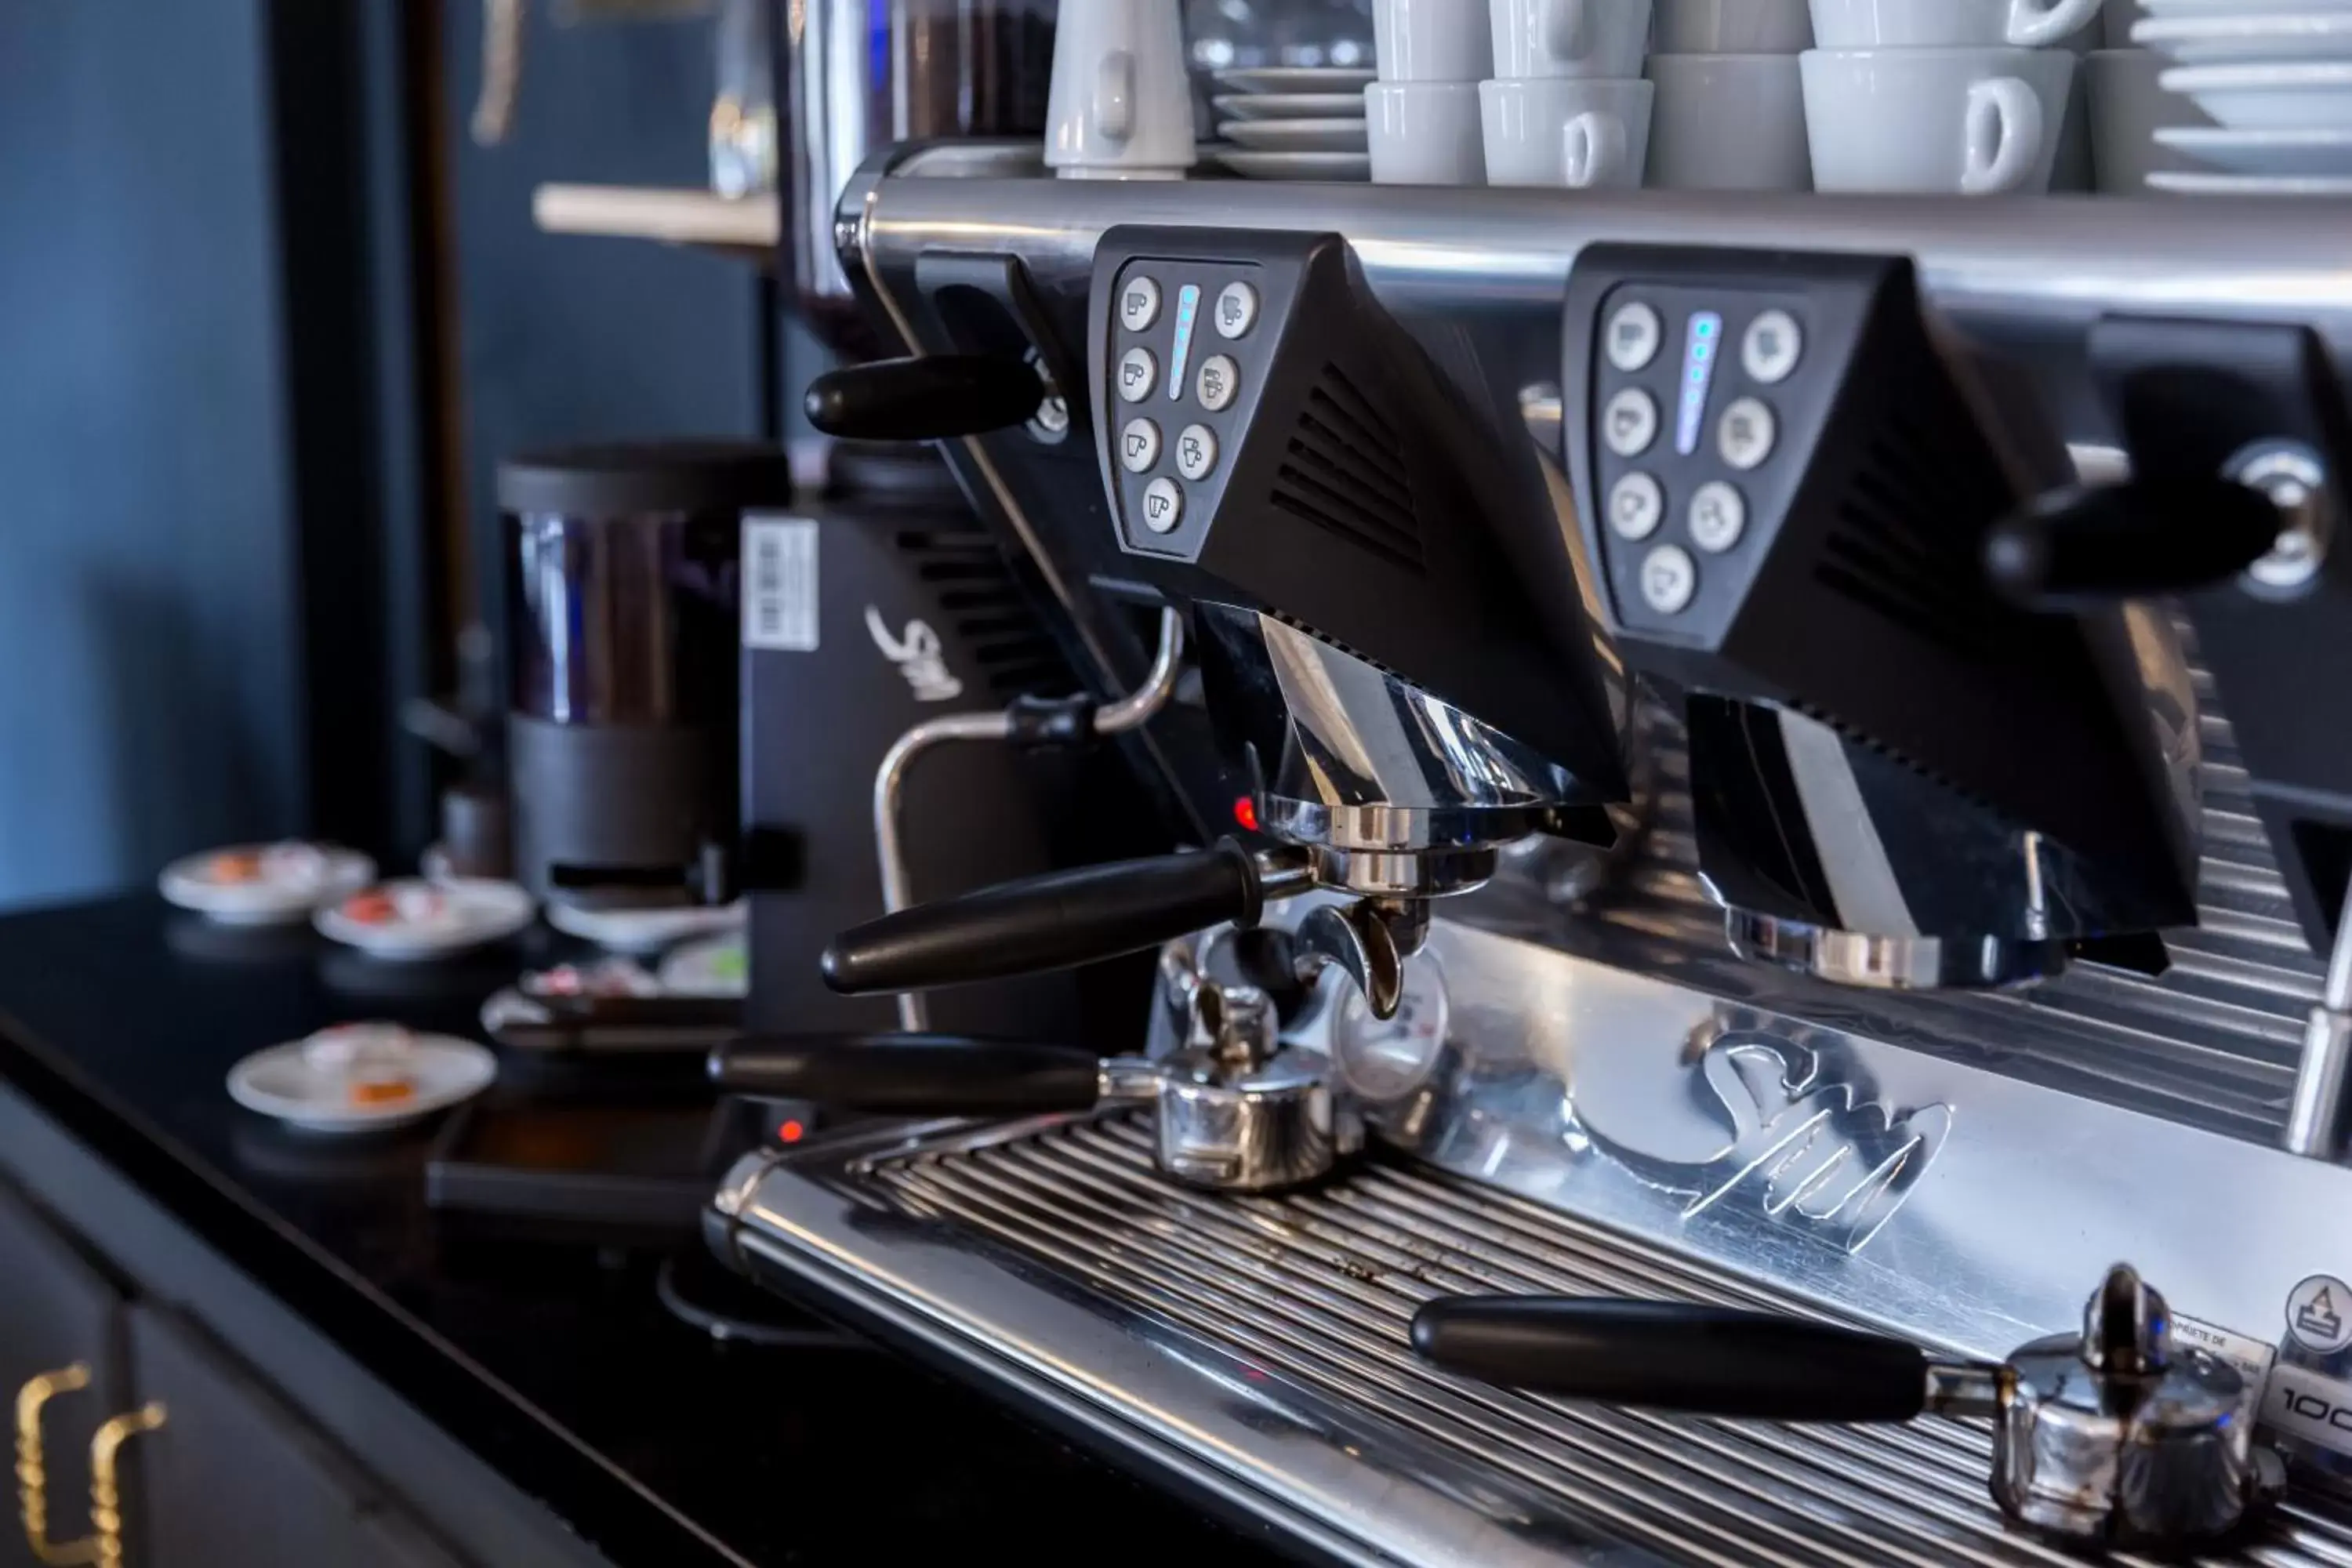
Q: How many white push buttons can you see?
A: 14